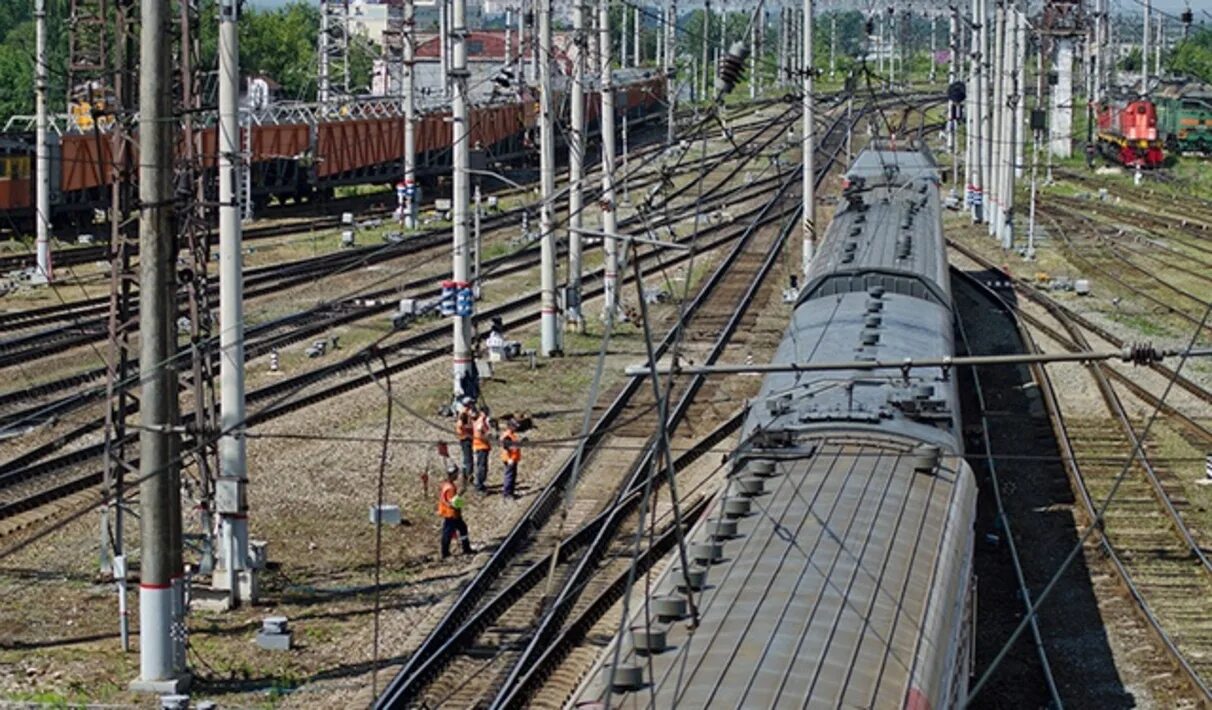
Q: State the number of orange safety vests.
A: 4